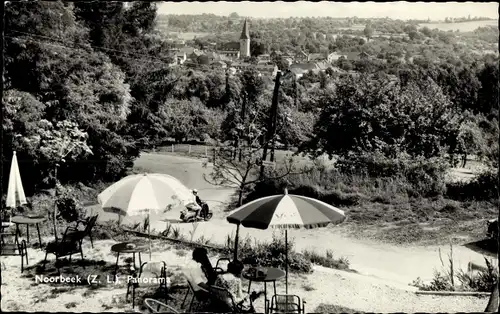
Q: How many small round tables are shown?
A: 3